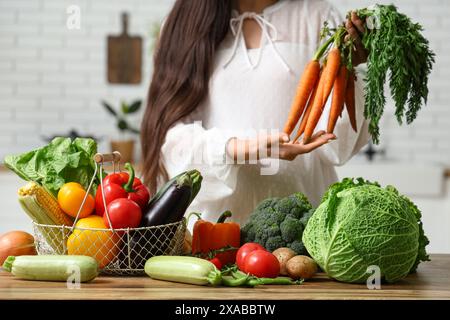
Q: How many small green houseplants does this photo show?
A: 1